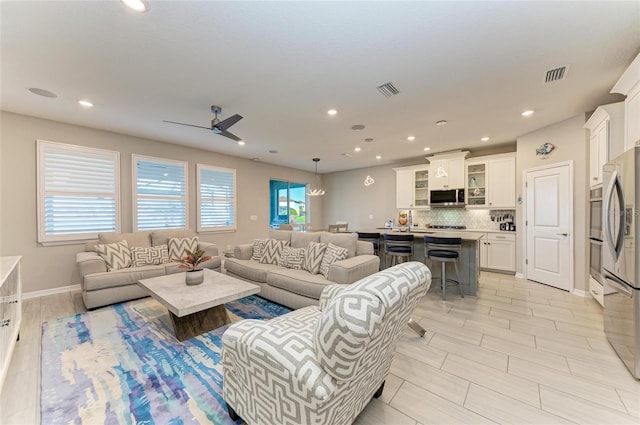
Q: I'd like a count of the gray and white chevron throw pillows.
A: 4